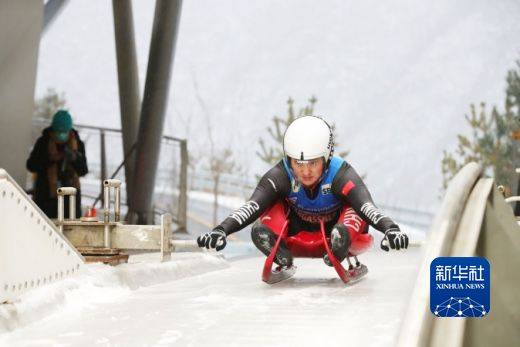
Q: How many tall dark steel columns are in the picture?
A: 2